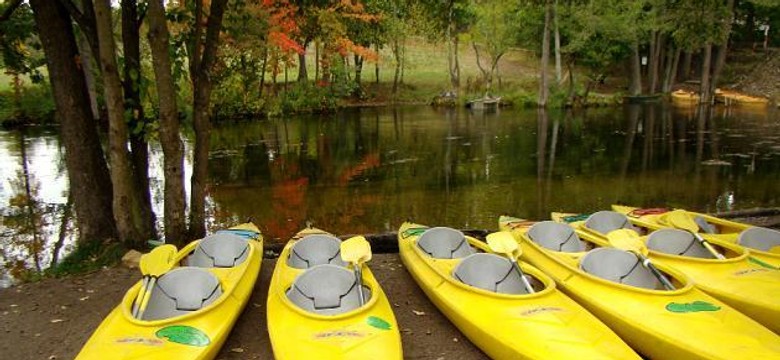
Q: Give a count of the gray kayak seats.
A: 12